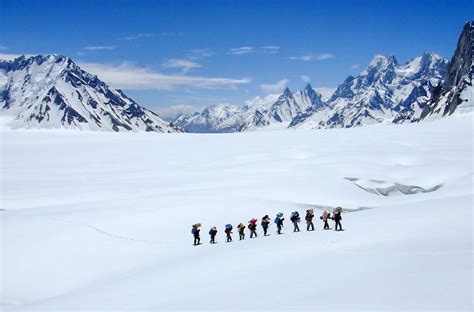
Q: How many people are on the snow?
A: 11